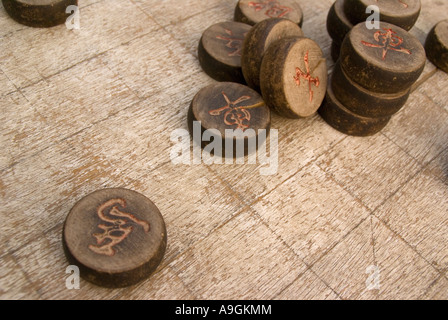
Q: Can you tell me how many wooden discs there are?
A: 14